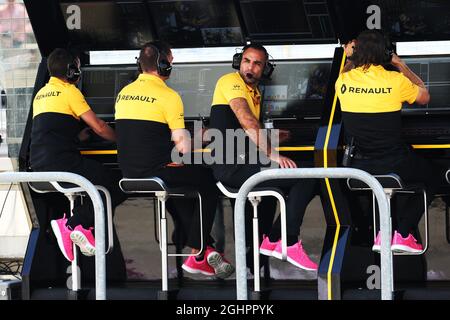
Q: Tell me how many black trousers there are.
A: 4